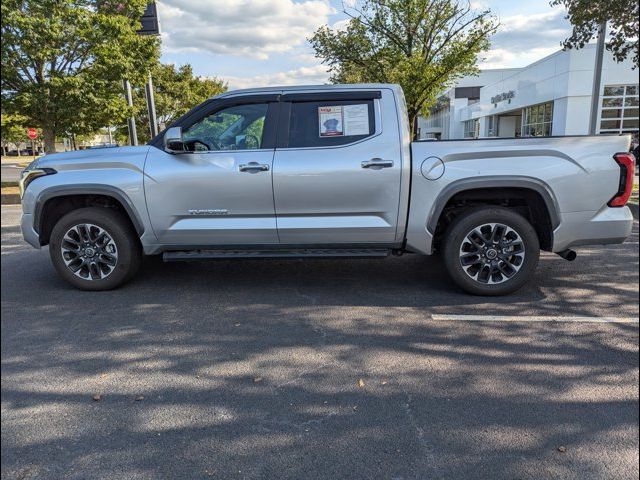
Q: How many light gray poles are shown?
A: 3